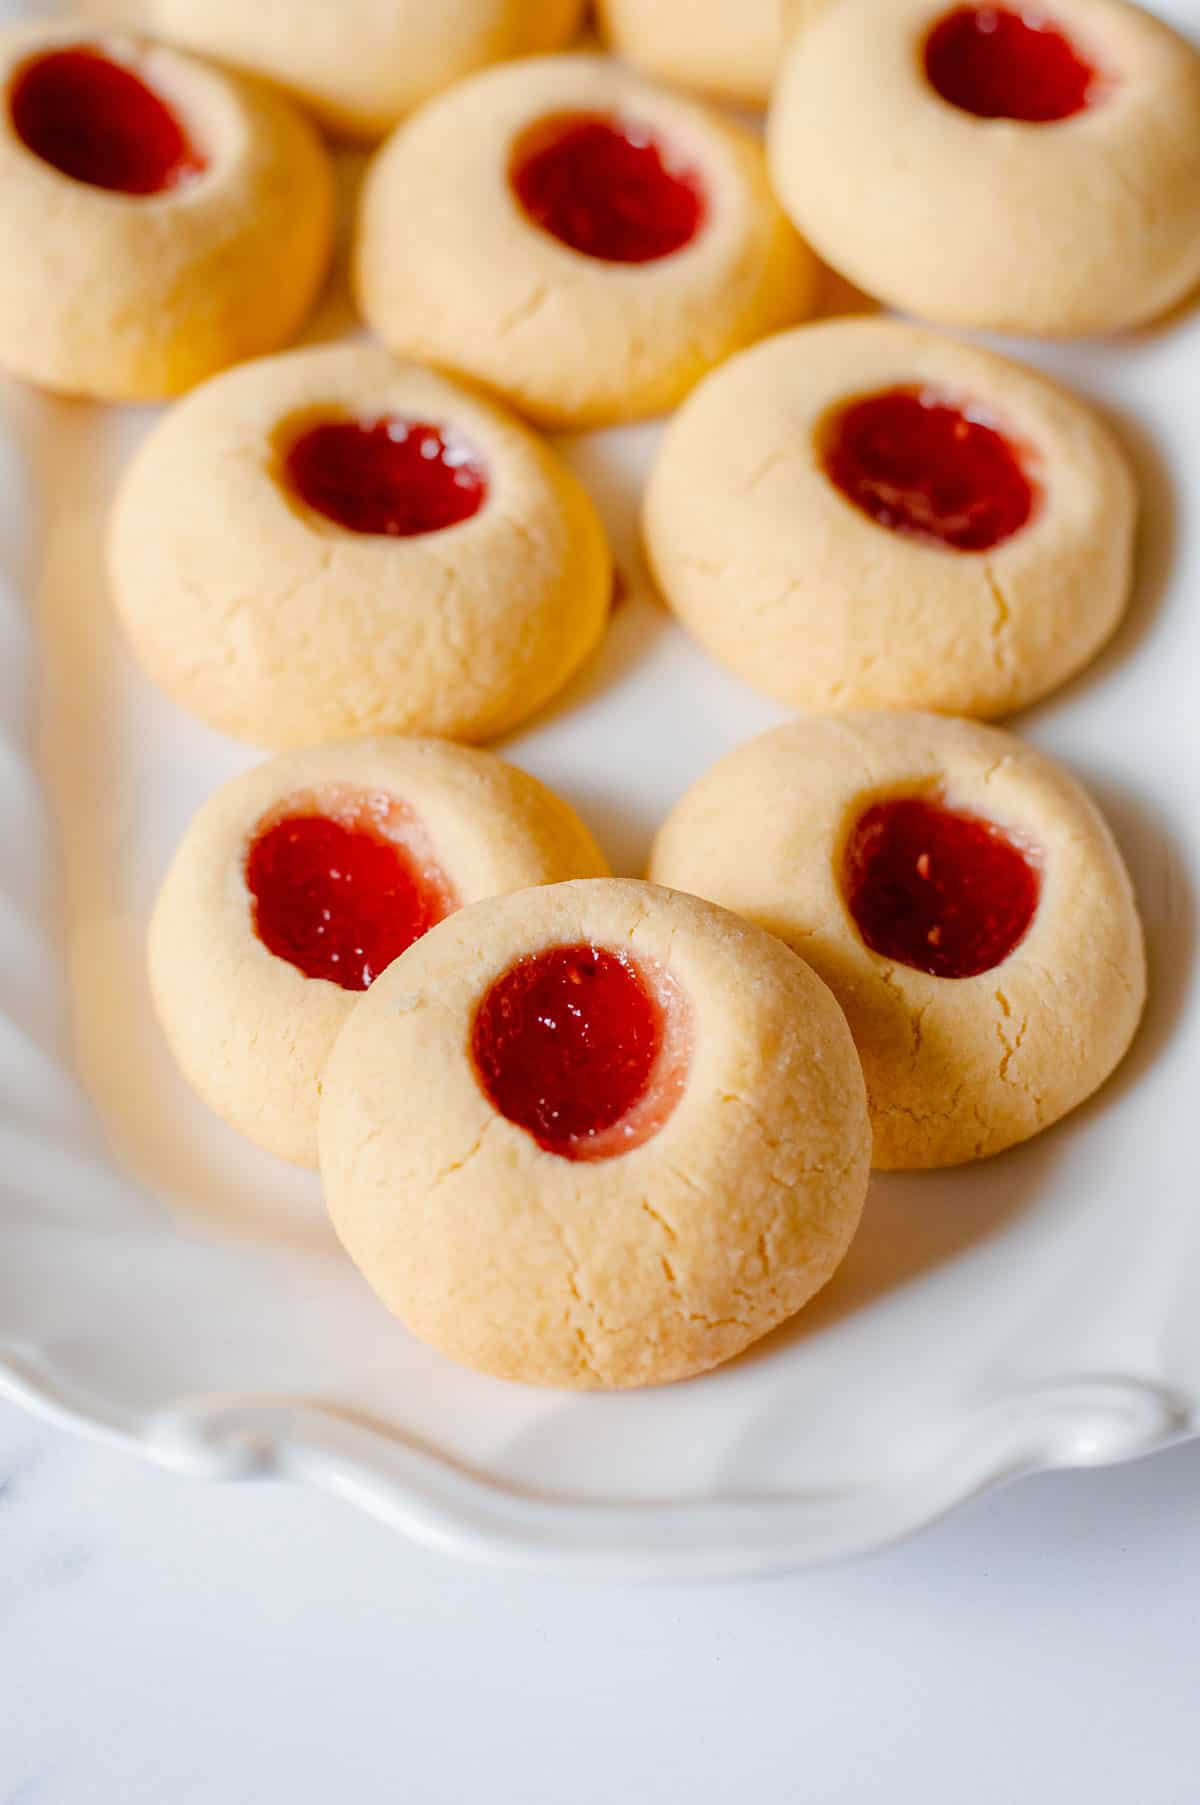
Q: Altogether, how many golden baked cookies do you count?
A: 10